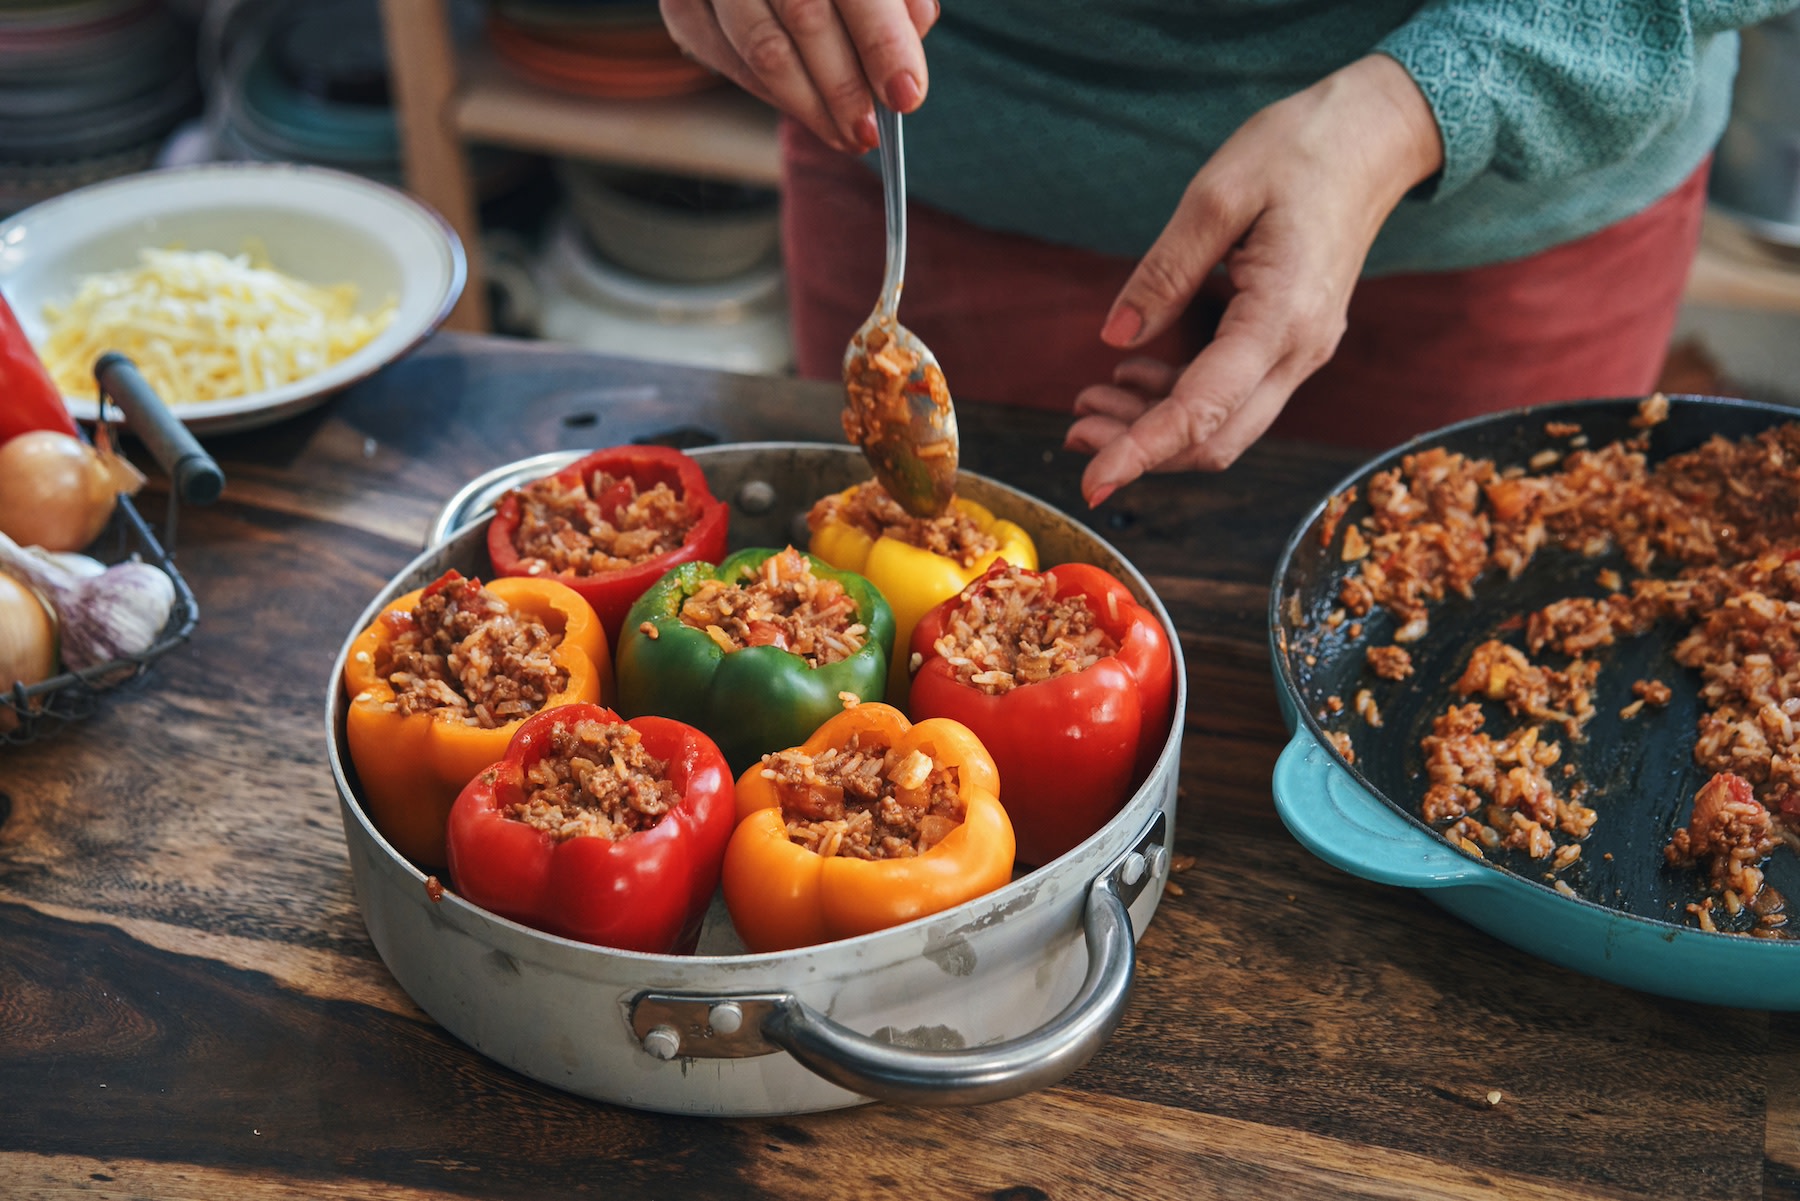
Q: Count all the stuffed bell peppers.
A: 7